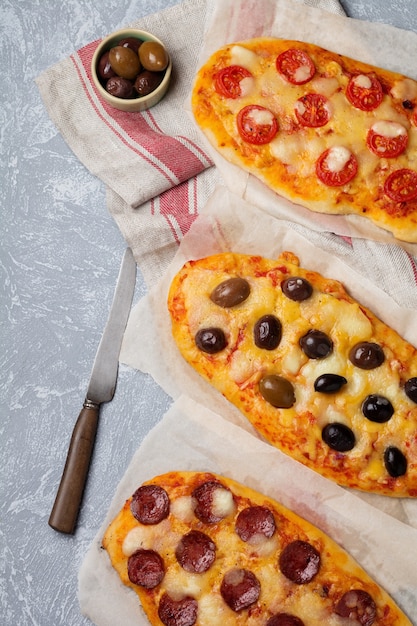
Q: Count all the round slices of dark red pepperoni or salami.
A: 10